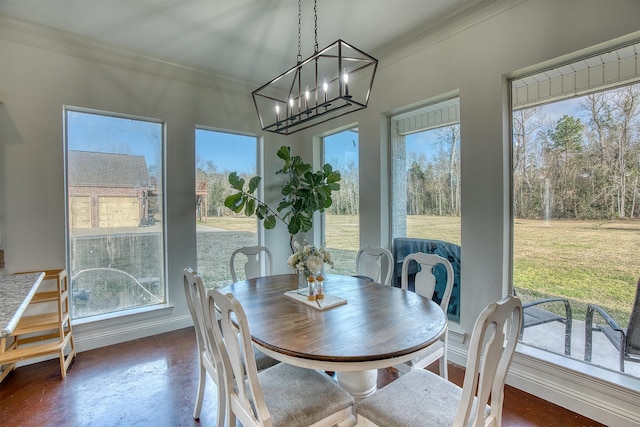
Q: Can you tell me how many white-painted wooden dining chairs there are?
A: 6